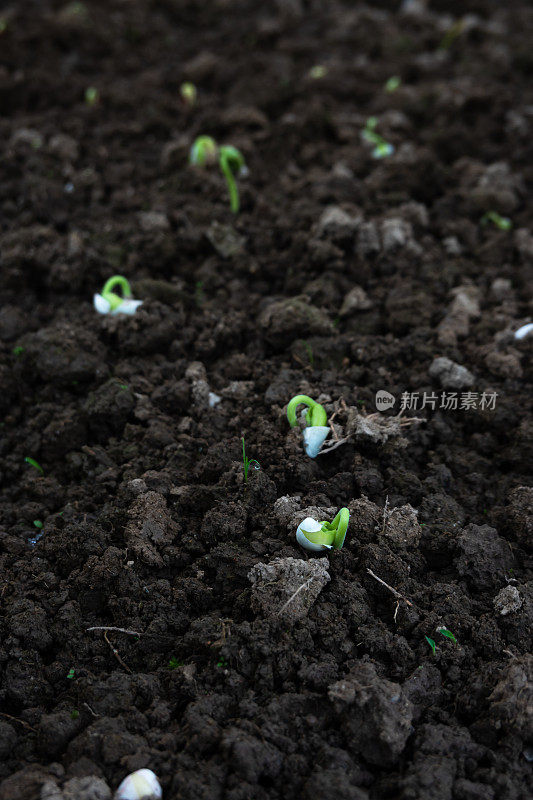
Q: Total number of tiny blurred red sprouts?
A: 0